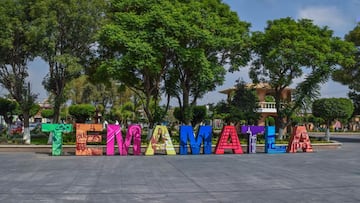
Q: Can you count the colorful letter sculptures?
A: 9